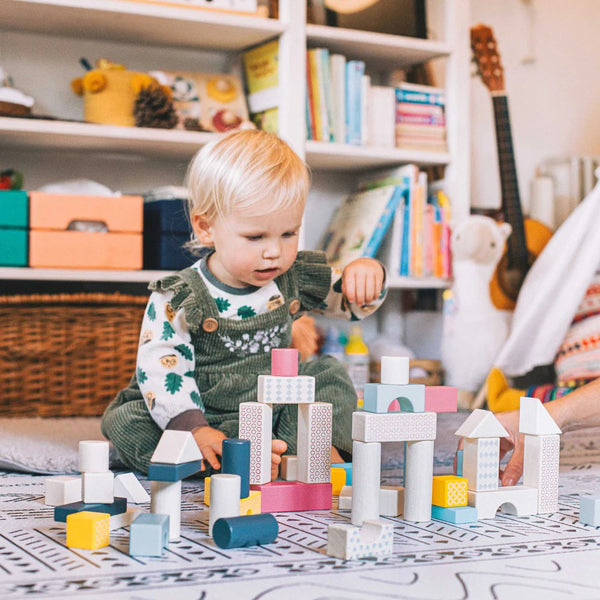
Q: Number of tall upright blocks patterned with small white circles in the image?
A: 3